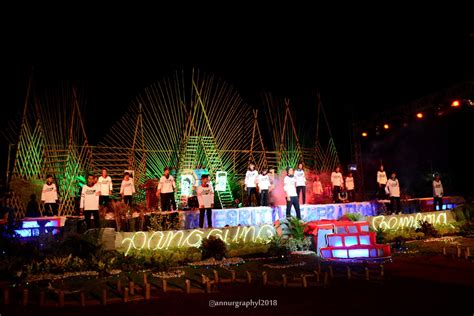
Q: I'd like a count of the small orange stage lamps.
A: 4